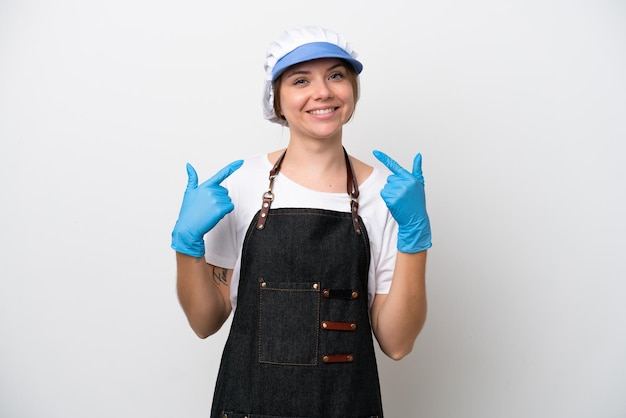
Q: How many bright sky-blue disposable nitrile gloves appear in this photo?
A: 2